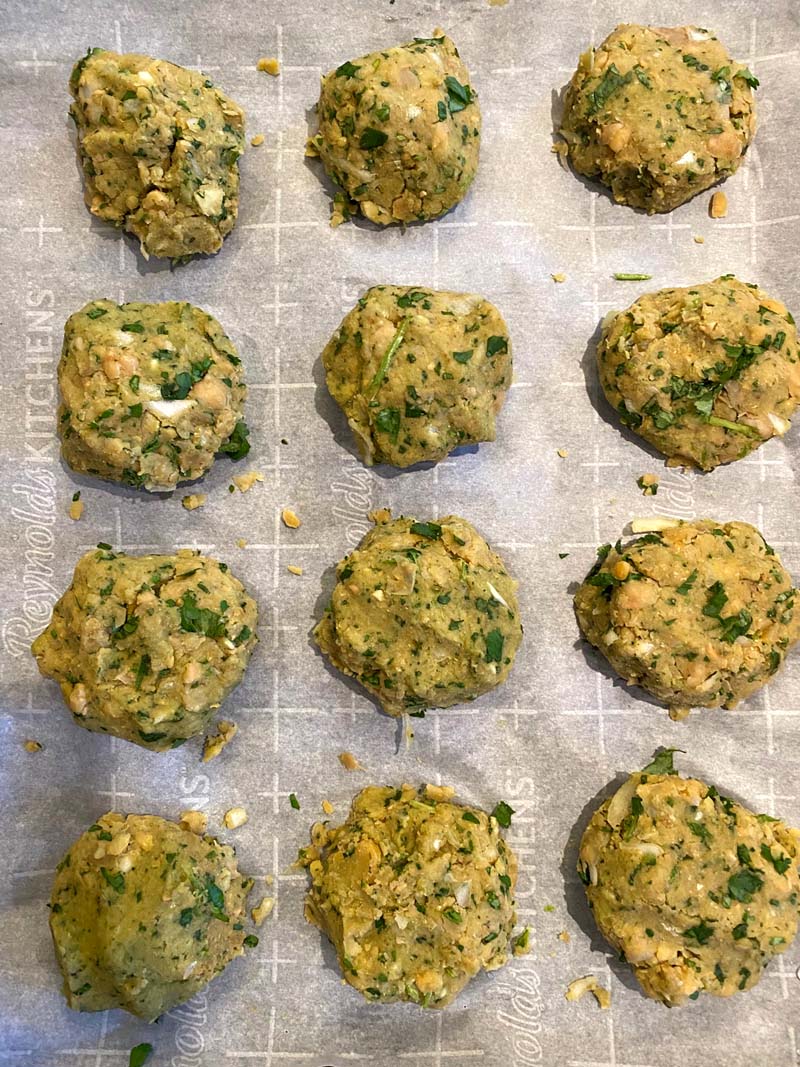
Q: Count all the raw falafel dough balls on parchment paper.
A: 12